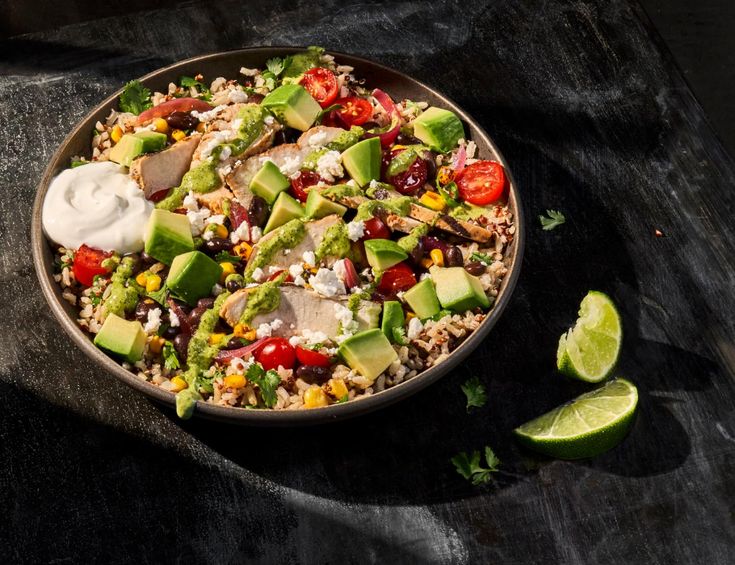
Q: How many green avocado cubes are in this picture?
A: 15